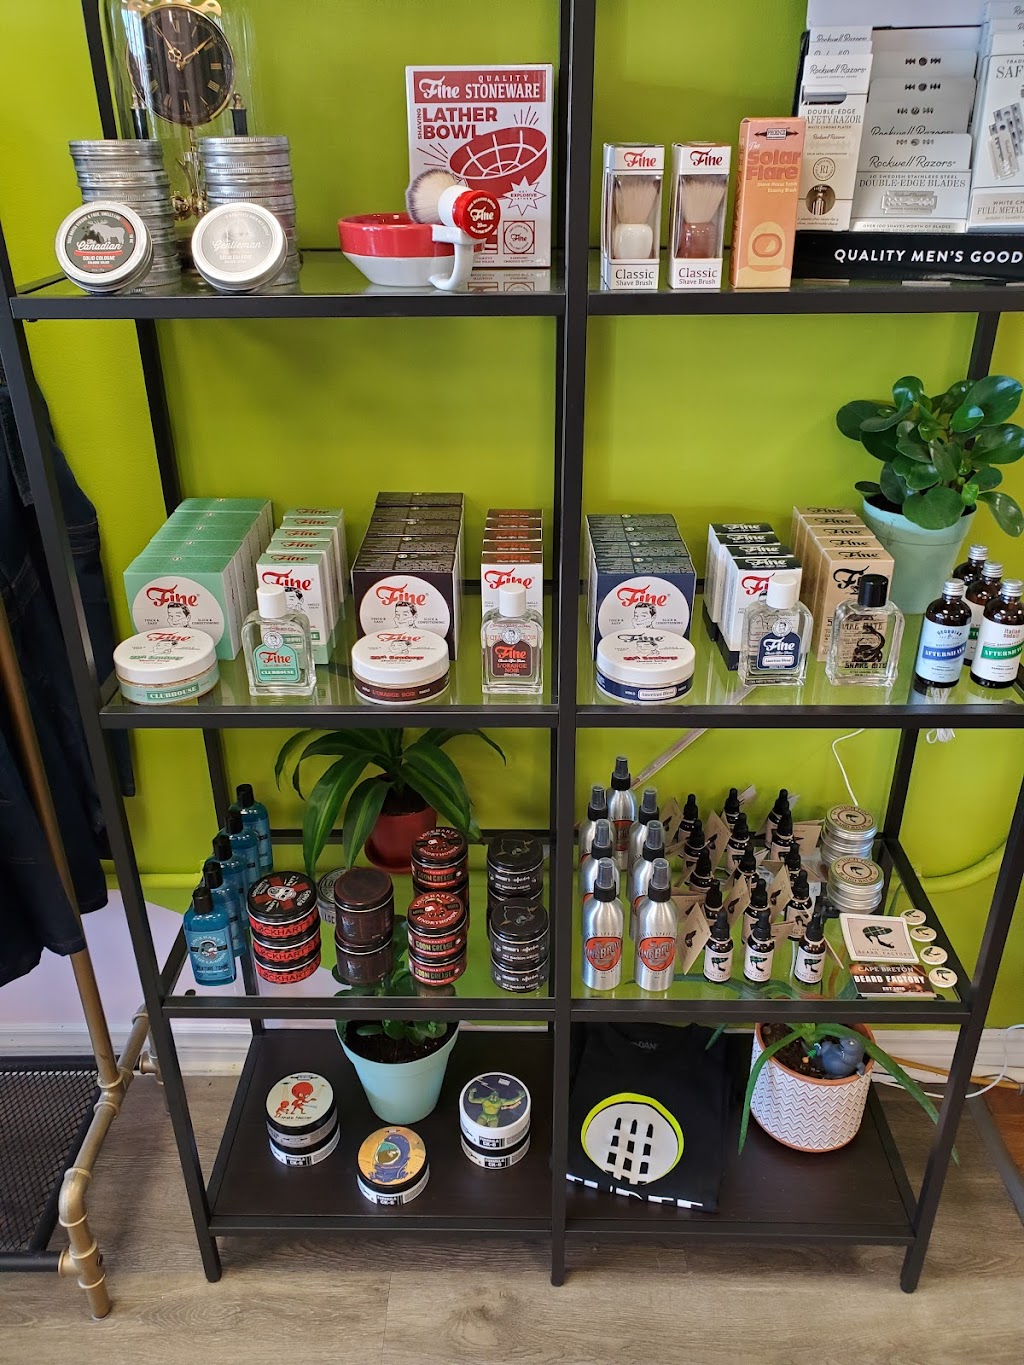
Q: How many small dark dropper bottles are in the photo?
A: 15